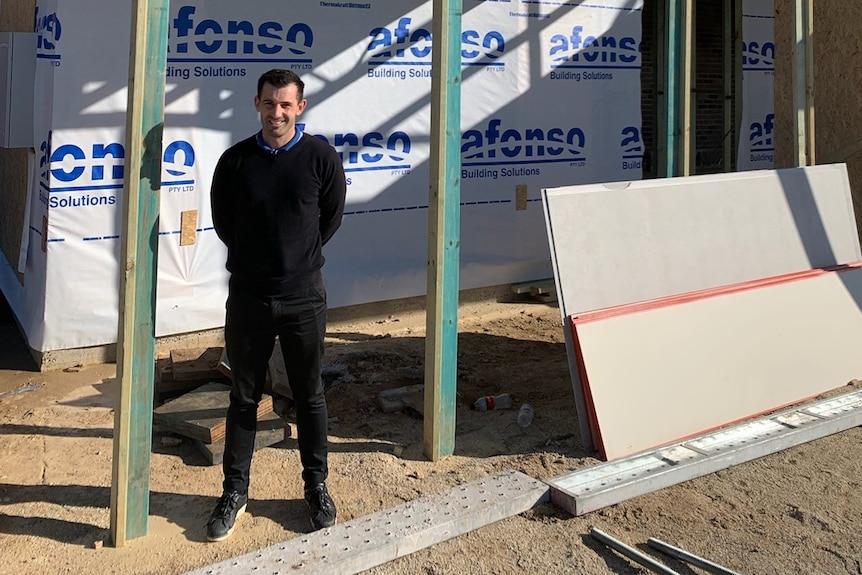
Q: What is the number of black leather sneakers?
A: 2